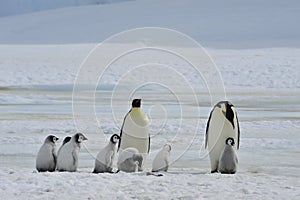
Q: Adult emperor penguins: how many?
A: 2